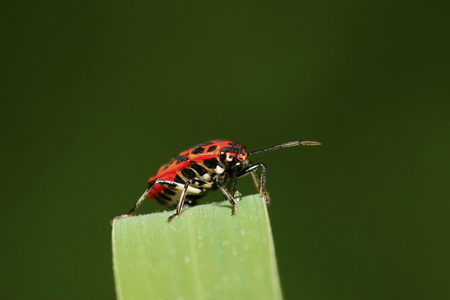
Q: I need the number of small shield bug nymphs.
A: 1